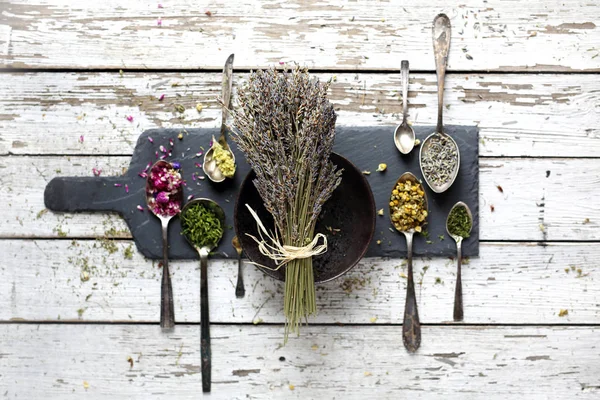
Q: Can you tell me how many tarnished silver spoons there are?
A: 8